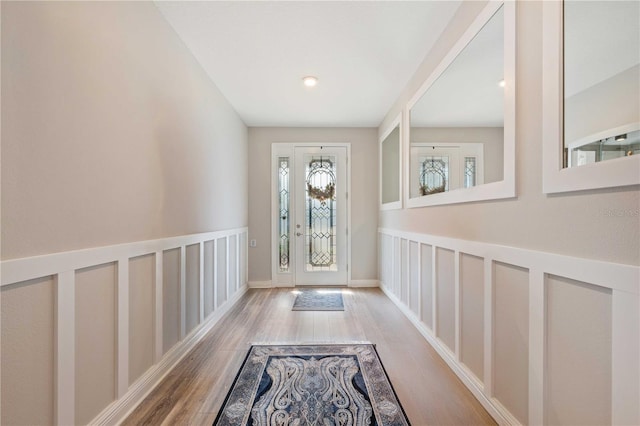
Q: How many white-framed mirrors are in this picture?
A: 3